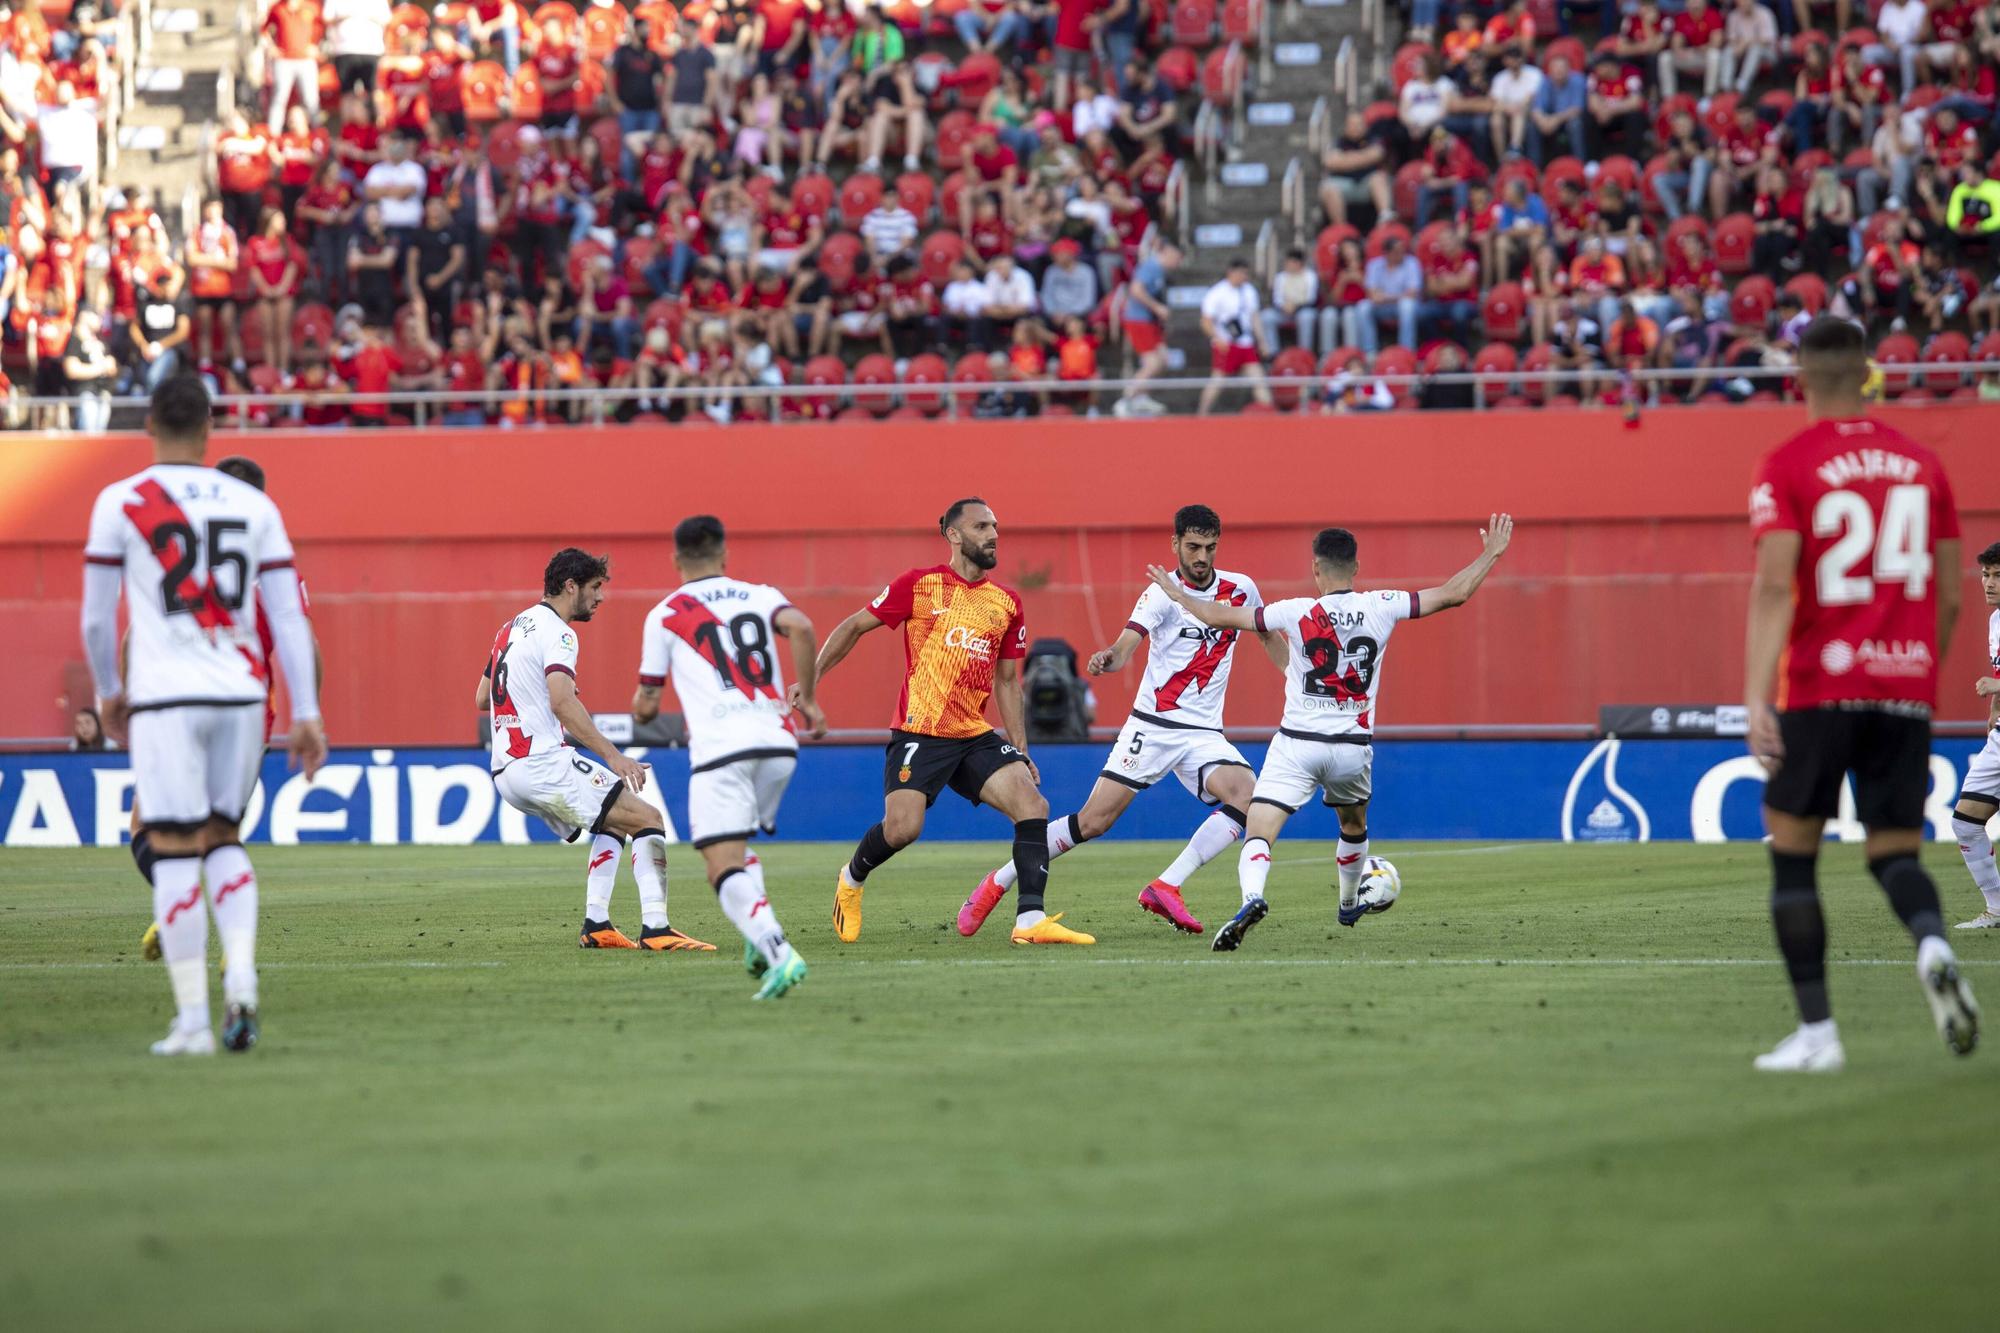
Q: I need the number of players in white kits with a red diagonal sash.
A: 6